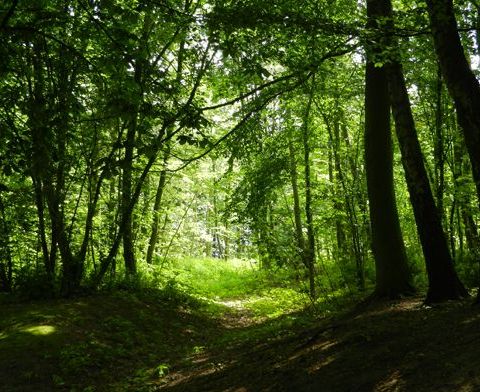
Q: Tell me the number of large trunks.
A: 3